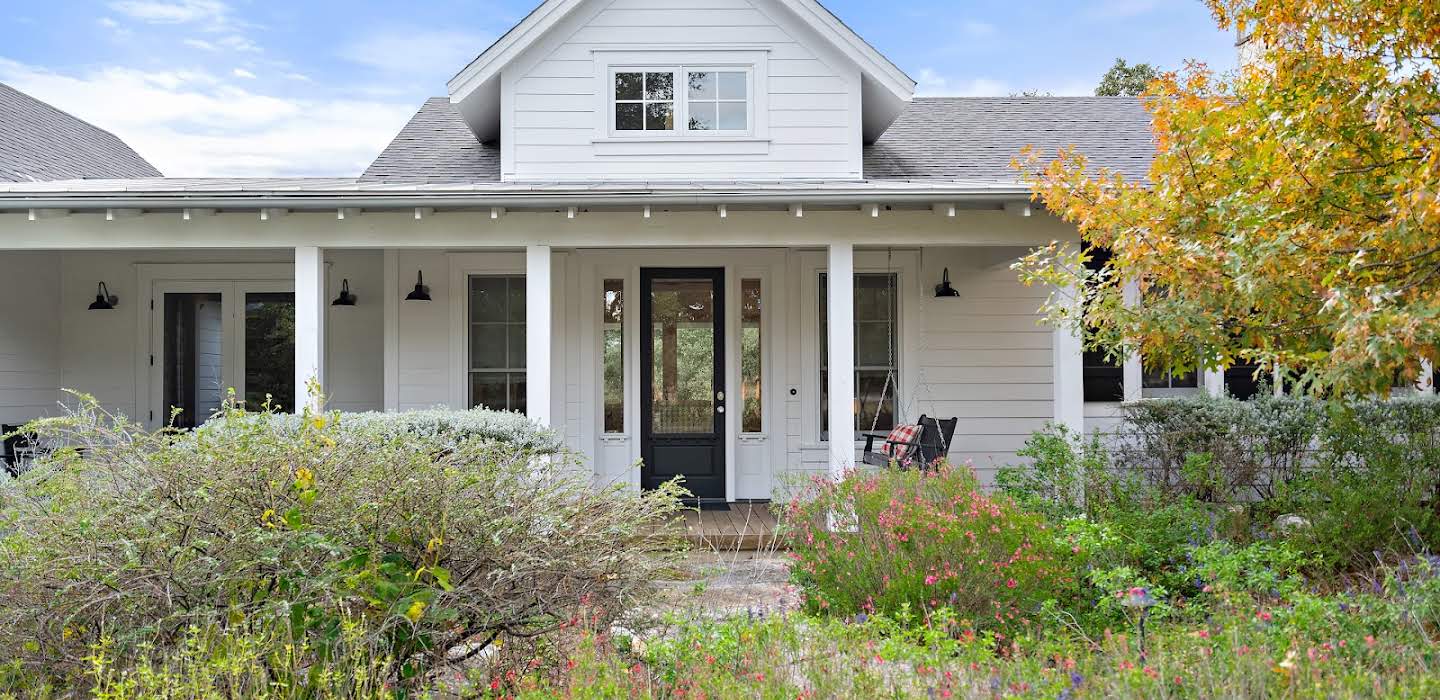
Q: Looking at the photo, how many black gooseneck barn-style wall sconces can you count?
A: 4